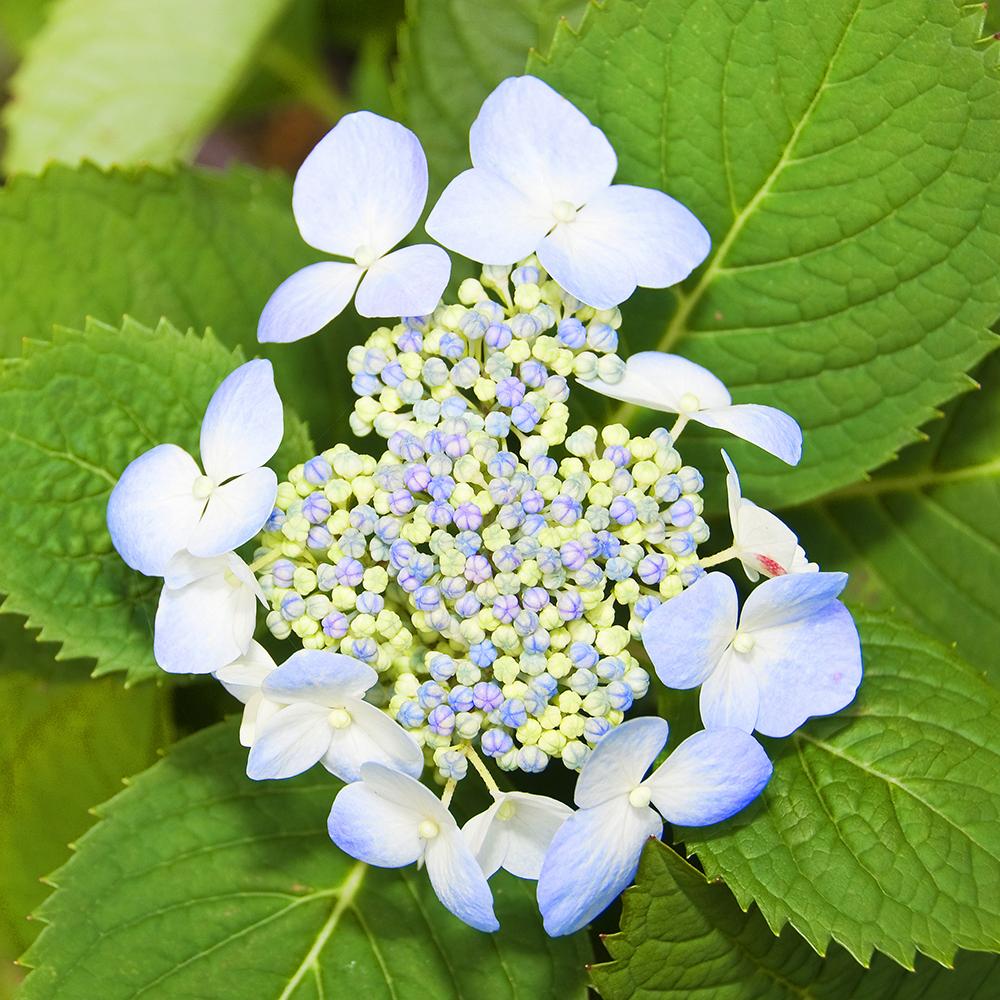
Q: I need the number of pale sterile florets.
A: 12